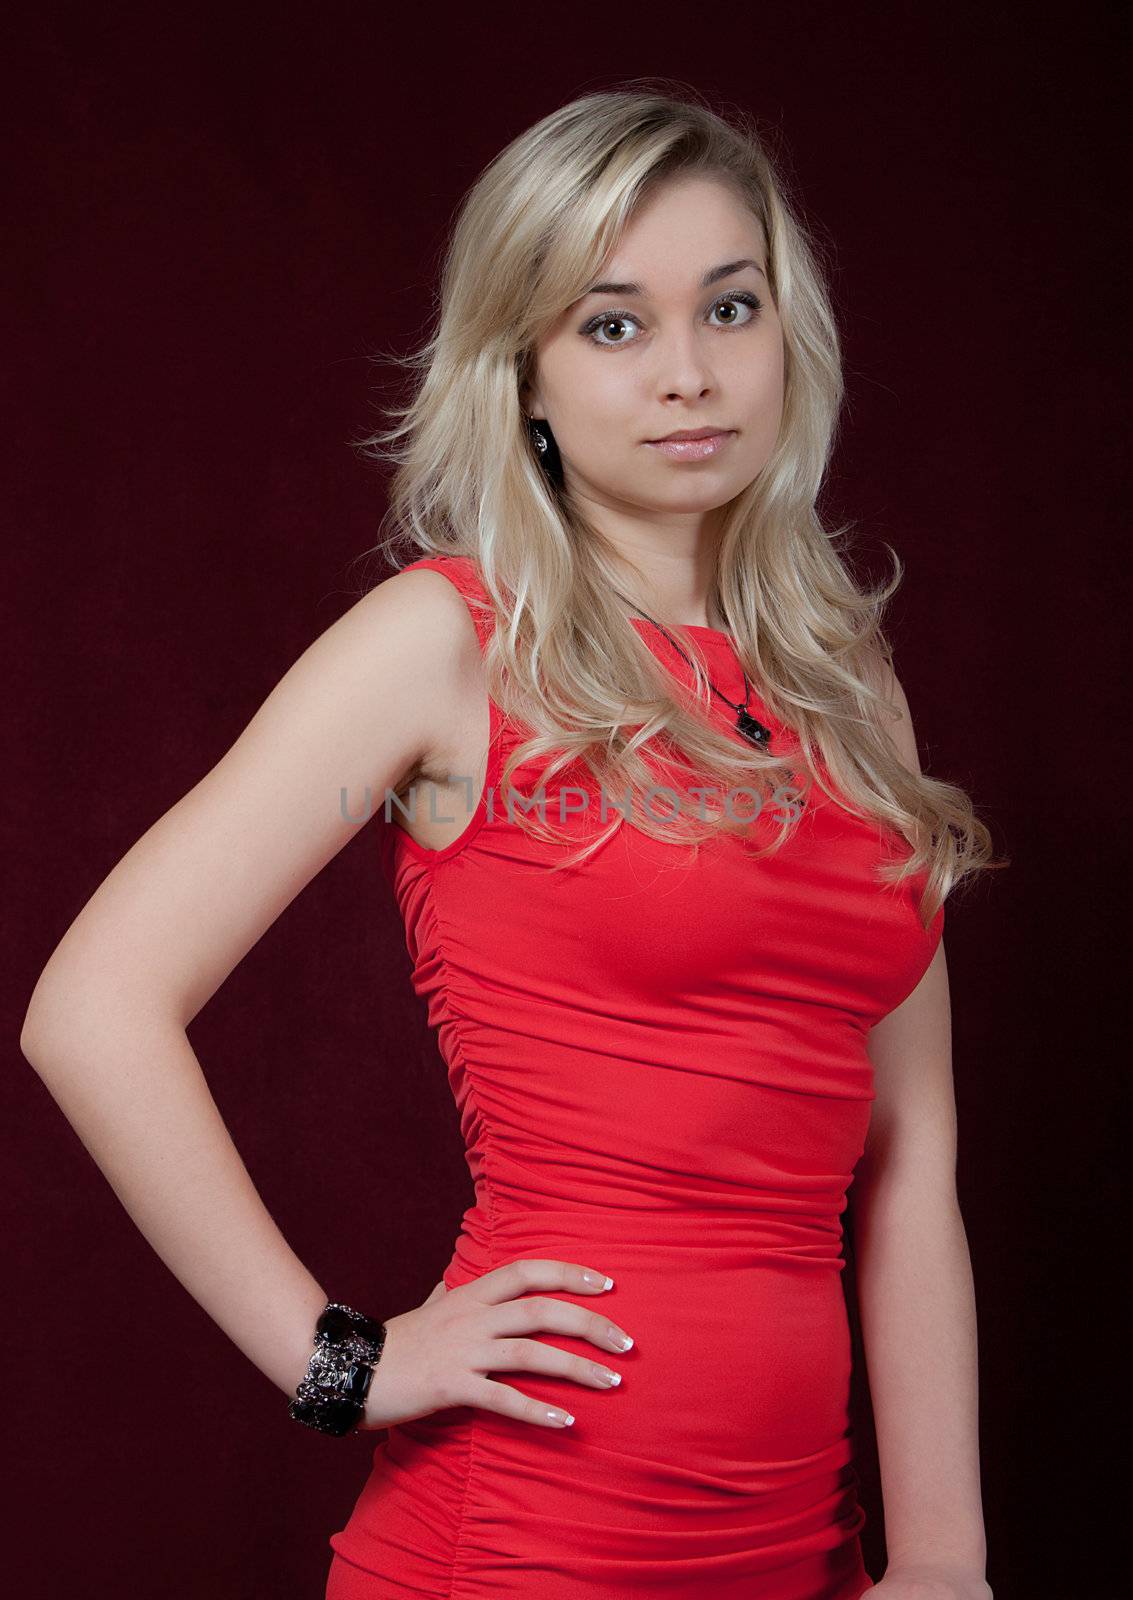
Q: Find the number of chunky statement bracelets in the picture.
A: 1